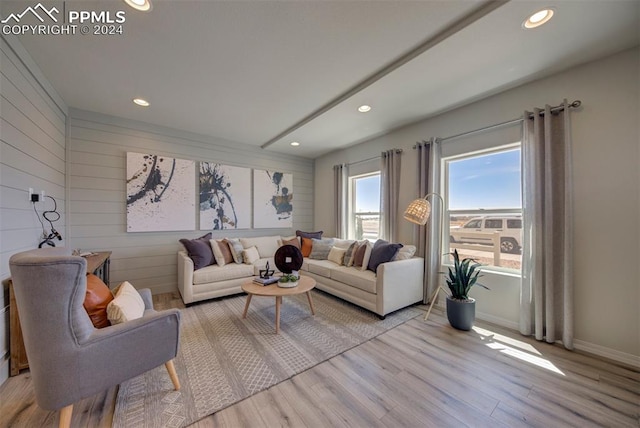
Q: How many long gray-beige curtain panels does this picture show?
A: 4